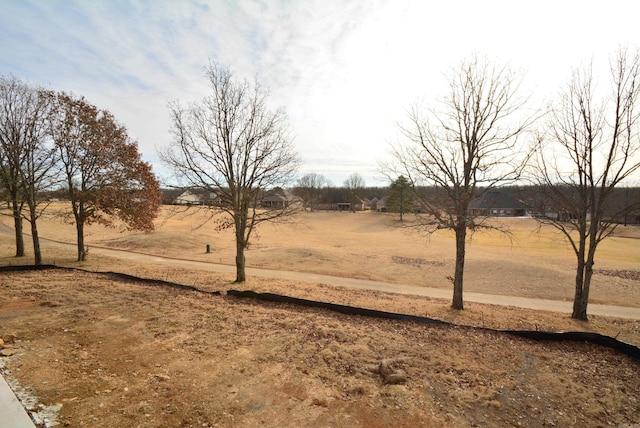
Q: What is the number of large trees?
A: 6